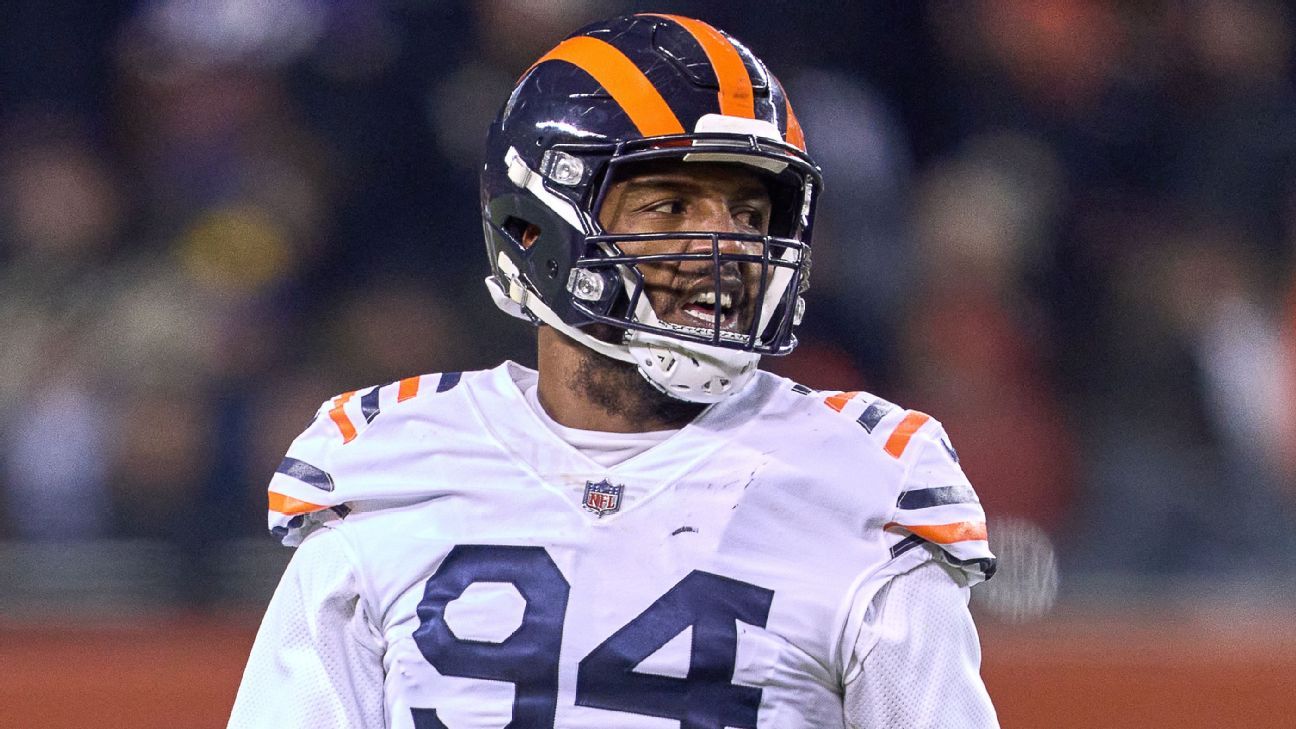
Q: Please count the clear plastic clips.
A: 2